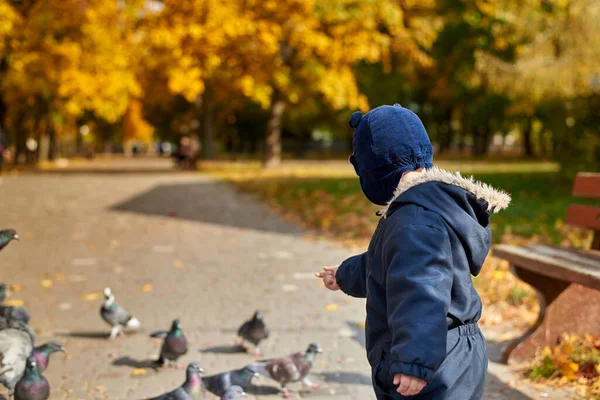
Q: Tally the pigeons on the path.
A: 13